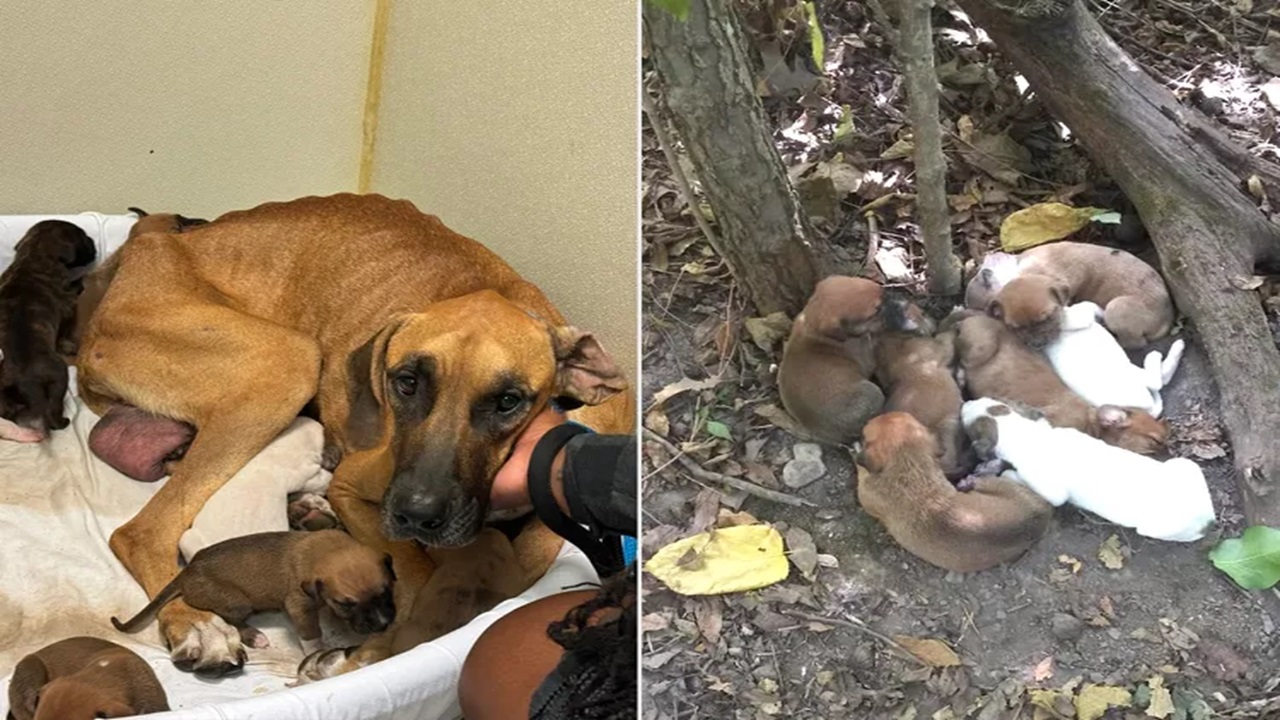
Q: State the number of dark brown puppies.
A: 1